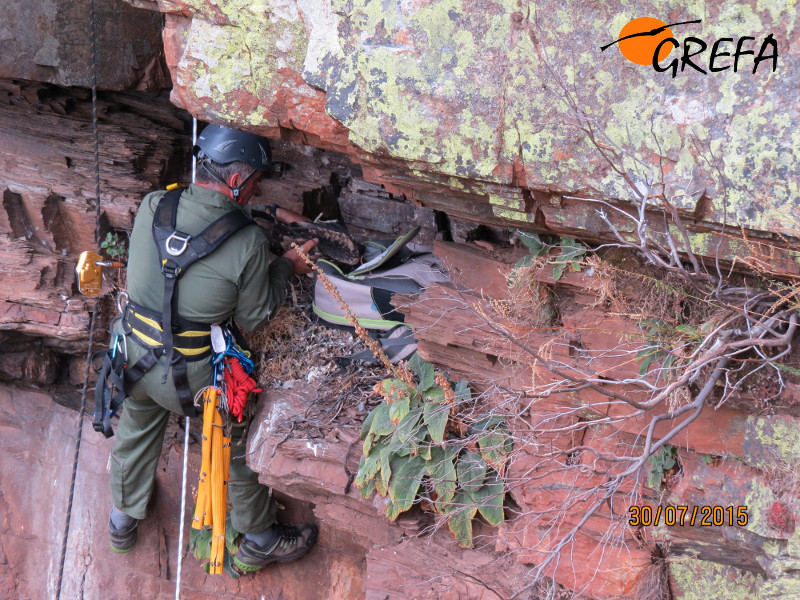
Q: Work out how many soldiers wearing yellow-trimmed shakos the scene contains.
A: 0